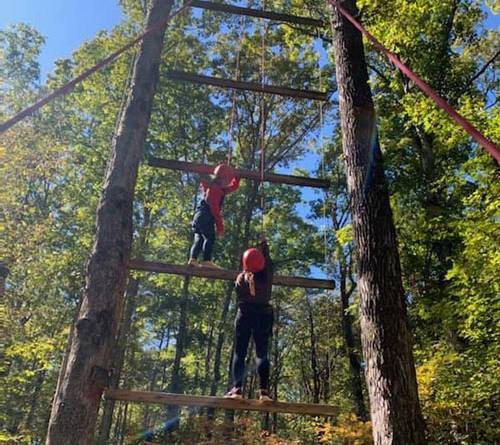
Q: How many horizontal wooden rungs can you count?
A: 5